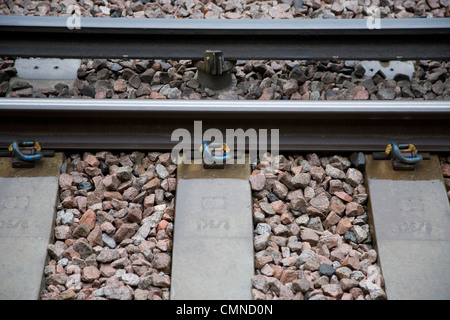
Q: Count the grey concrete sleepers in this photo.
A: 3